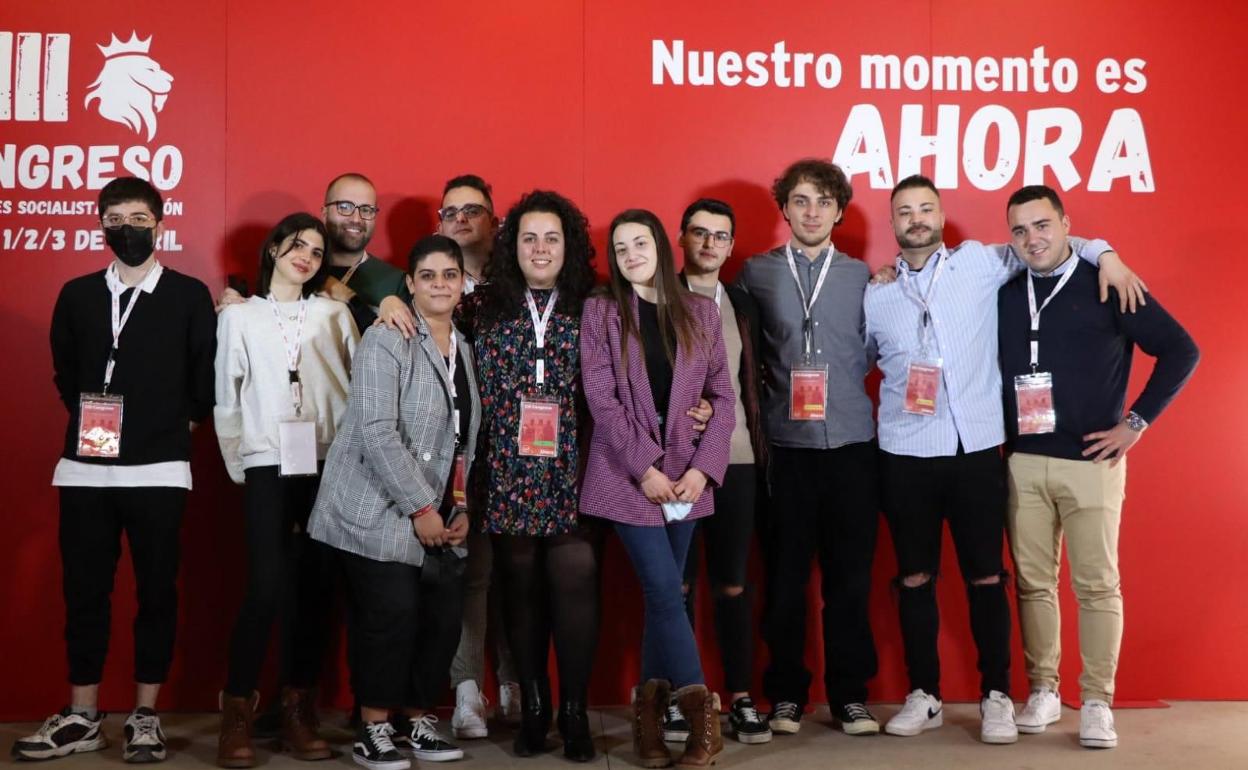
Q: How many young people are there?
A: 11